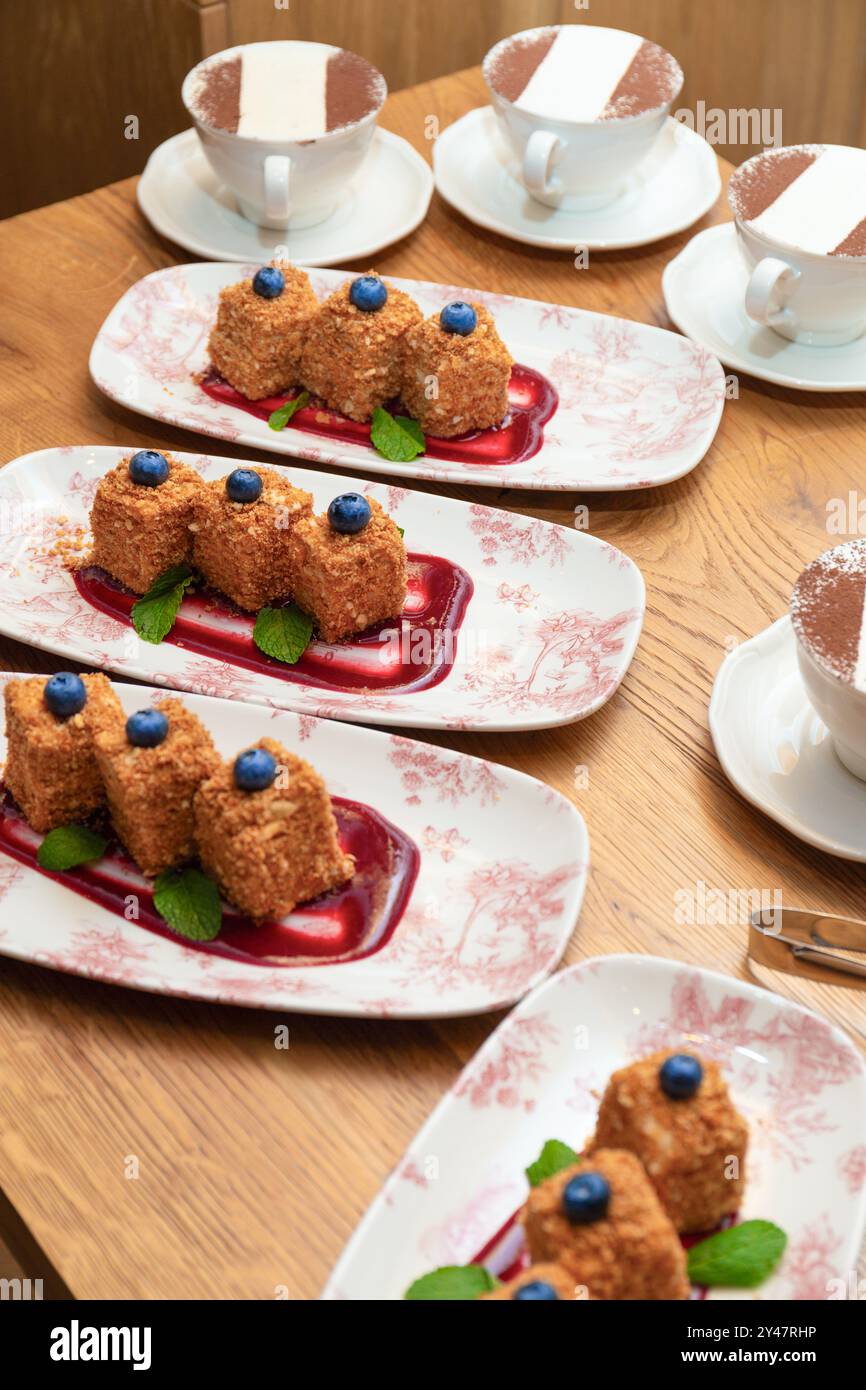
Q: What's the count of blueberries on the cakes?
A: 12